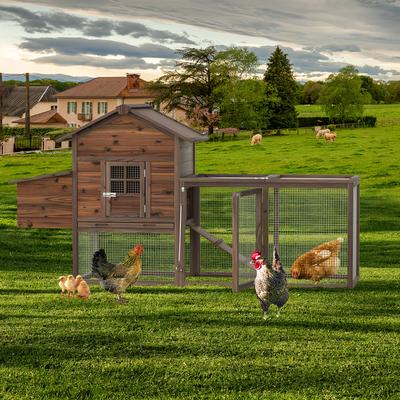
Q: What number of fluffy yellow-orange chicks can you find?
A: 4